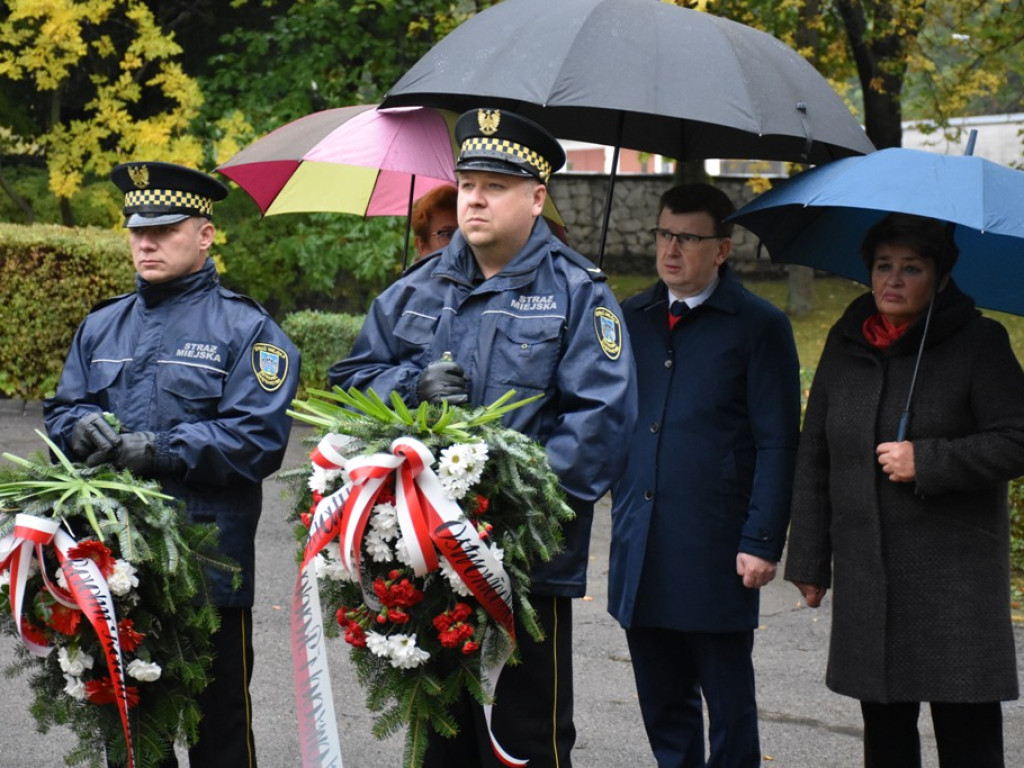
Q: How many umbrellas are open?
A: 3